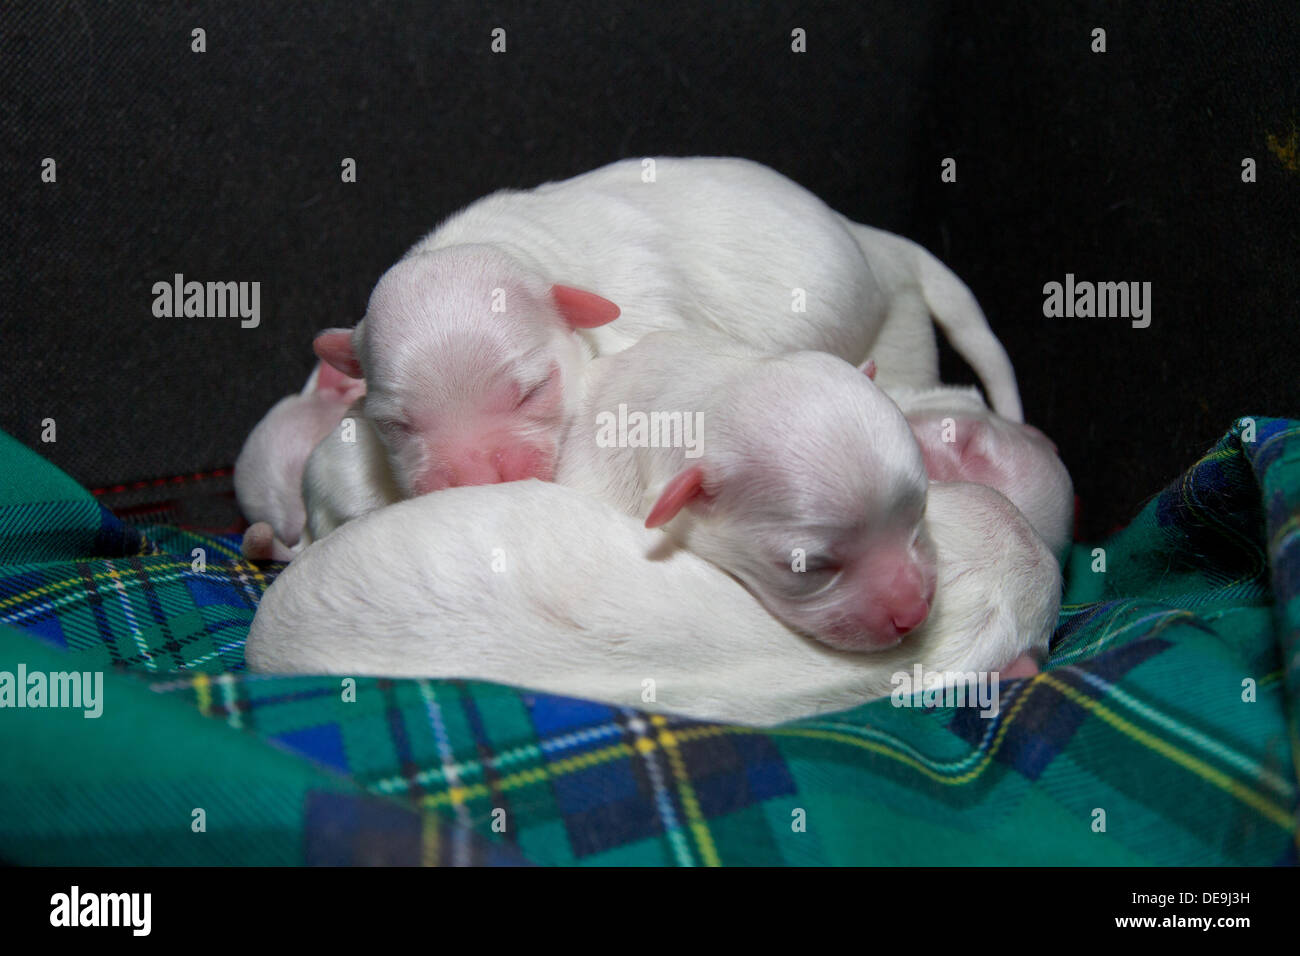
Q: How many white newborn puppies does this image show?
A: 5